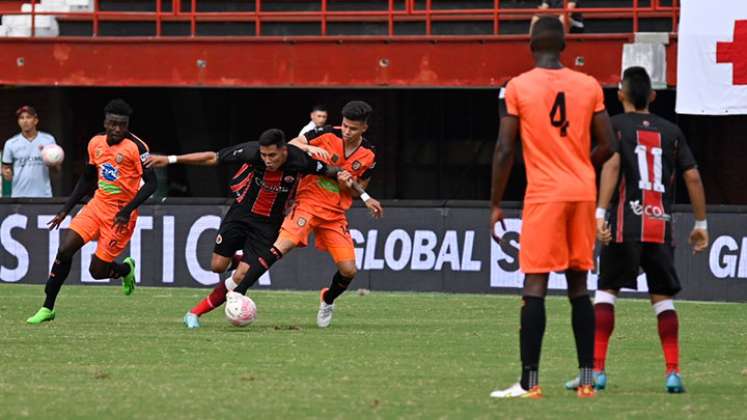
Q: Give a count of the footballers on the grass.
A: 5